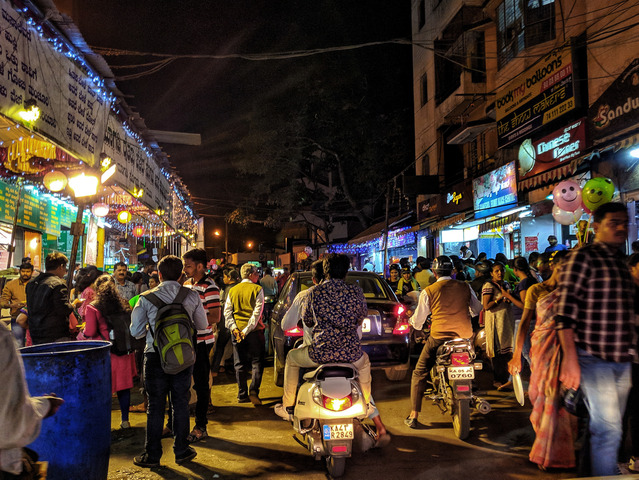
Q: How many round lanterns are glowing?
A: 4